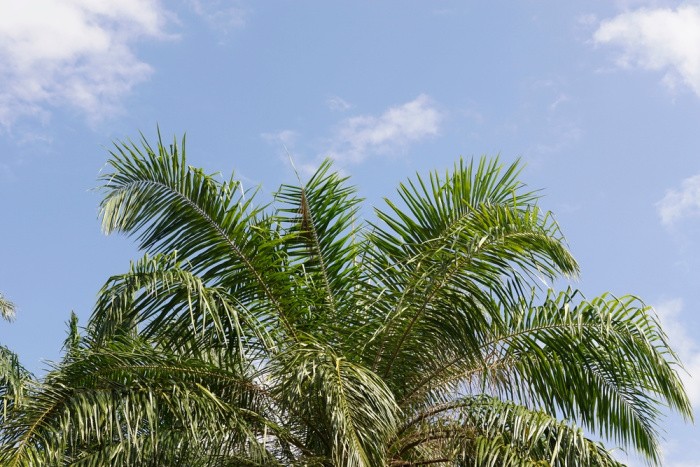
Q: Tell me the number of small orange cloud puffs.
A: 0